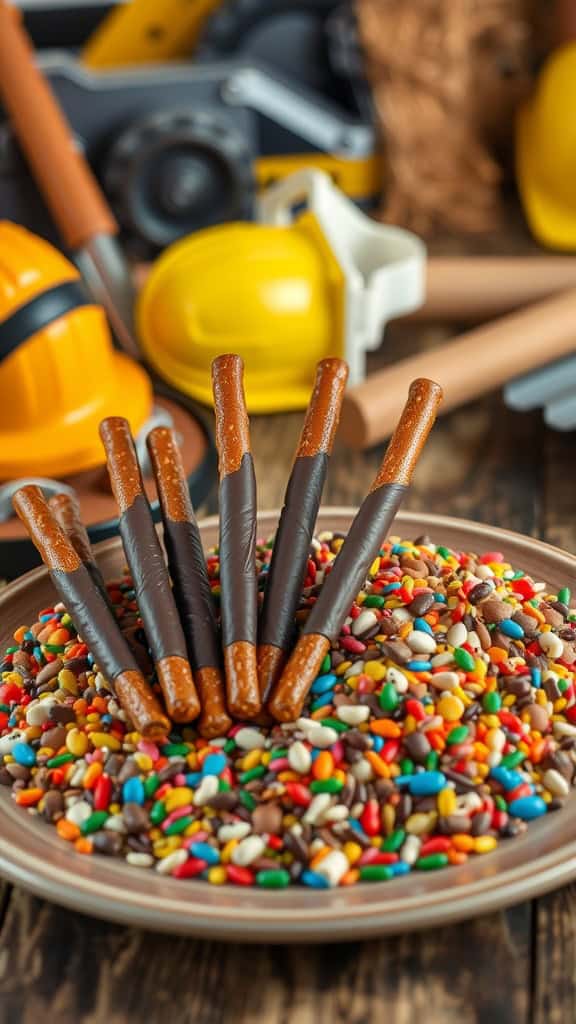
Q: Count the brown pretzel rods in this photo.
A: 7